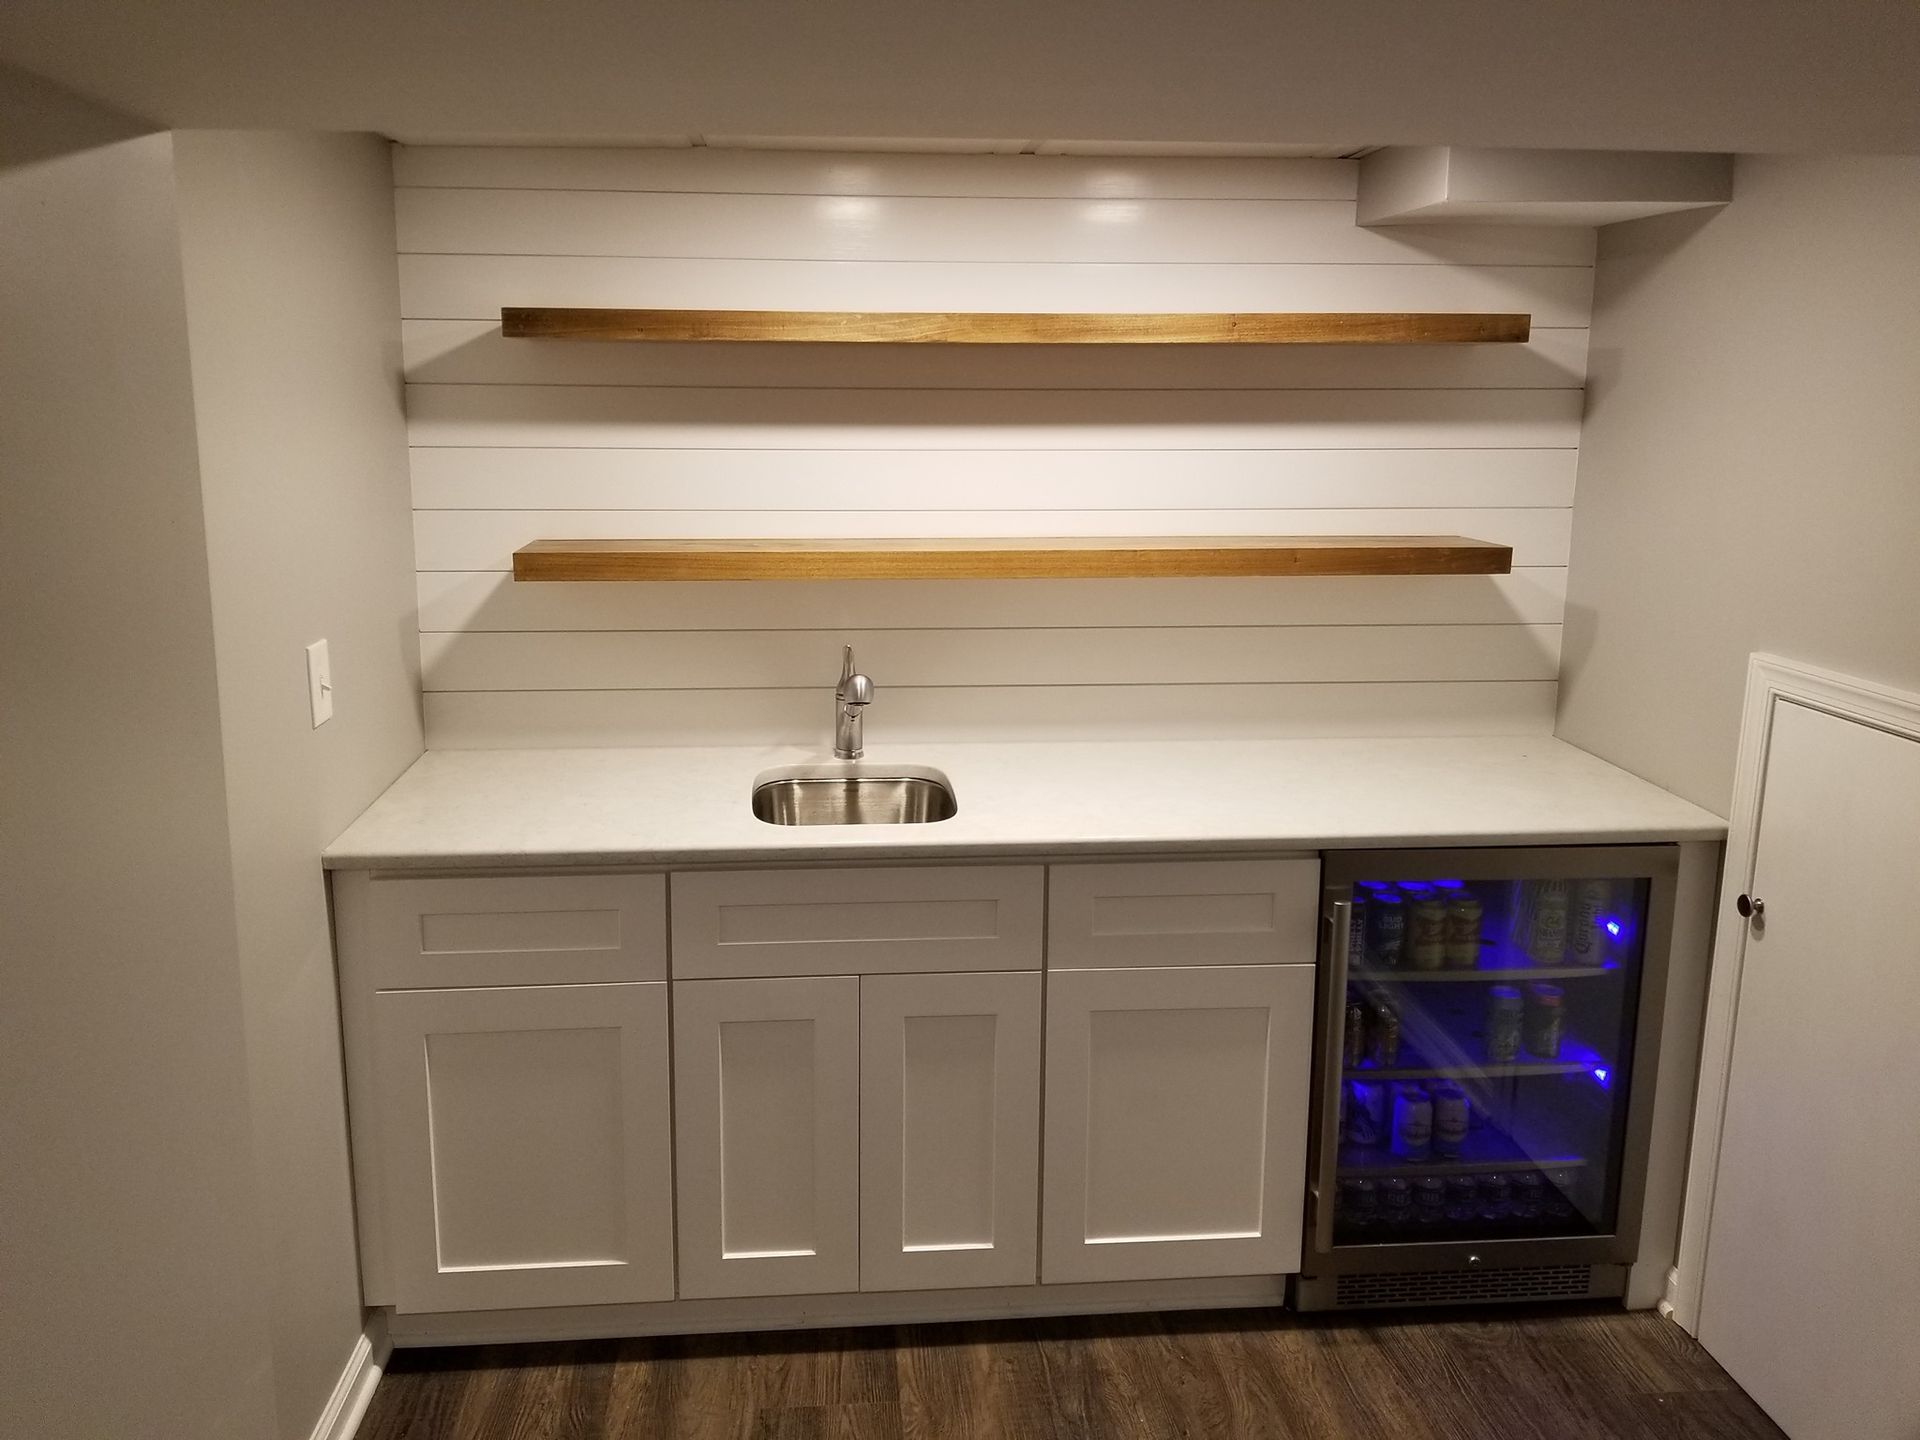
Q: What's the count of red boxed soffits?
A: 0